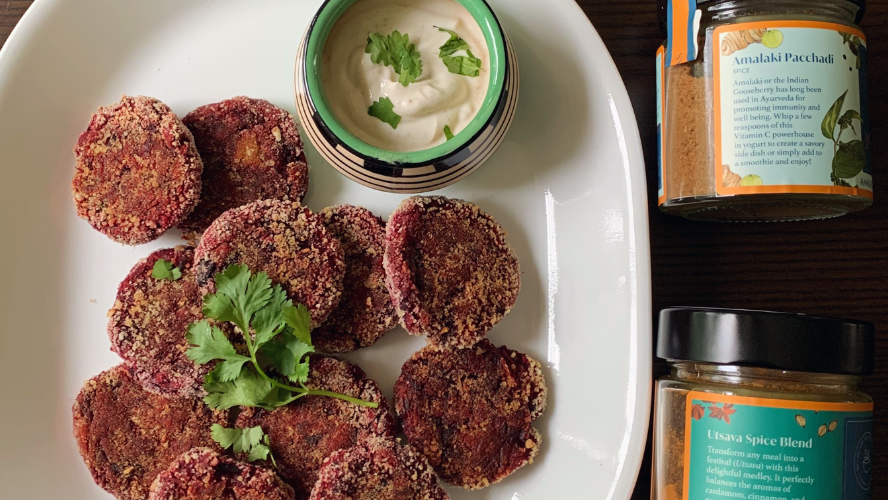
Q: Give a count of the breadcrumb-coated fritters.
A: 11